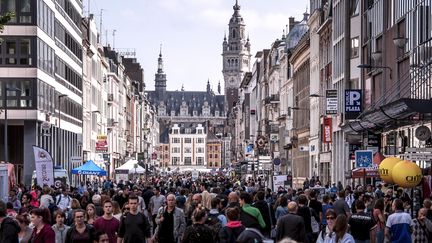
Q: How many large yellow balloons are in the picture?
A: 2